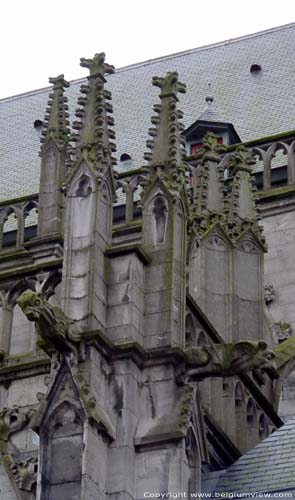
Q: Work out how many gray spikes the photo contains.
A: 5